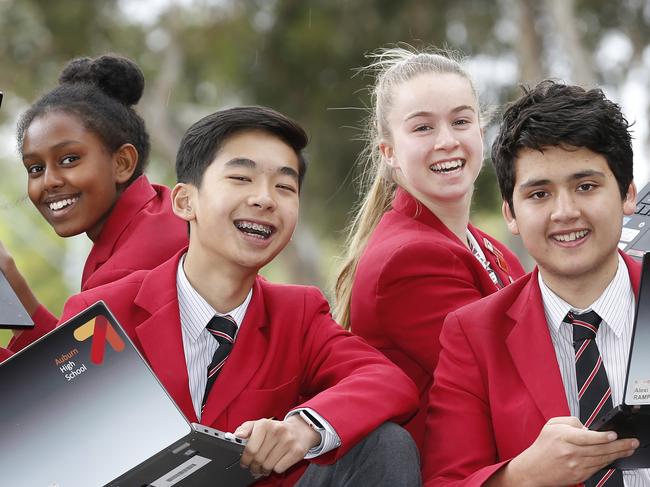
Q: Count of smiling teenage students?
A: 4